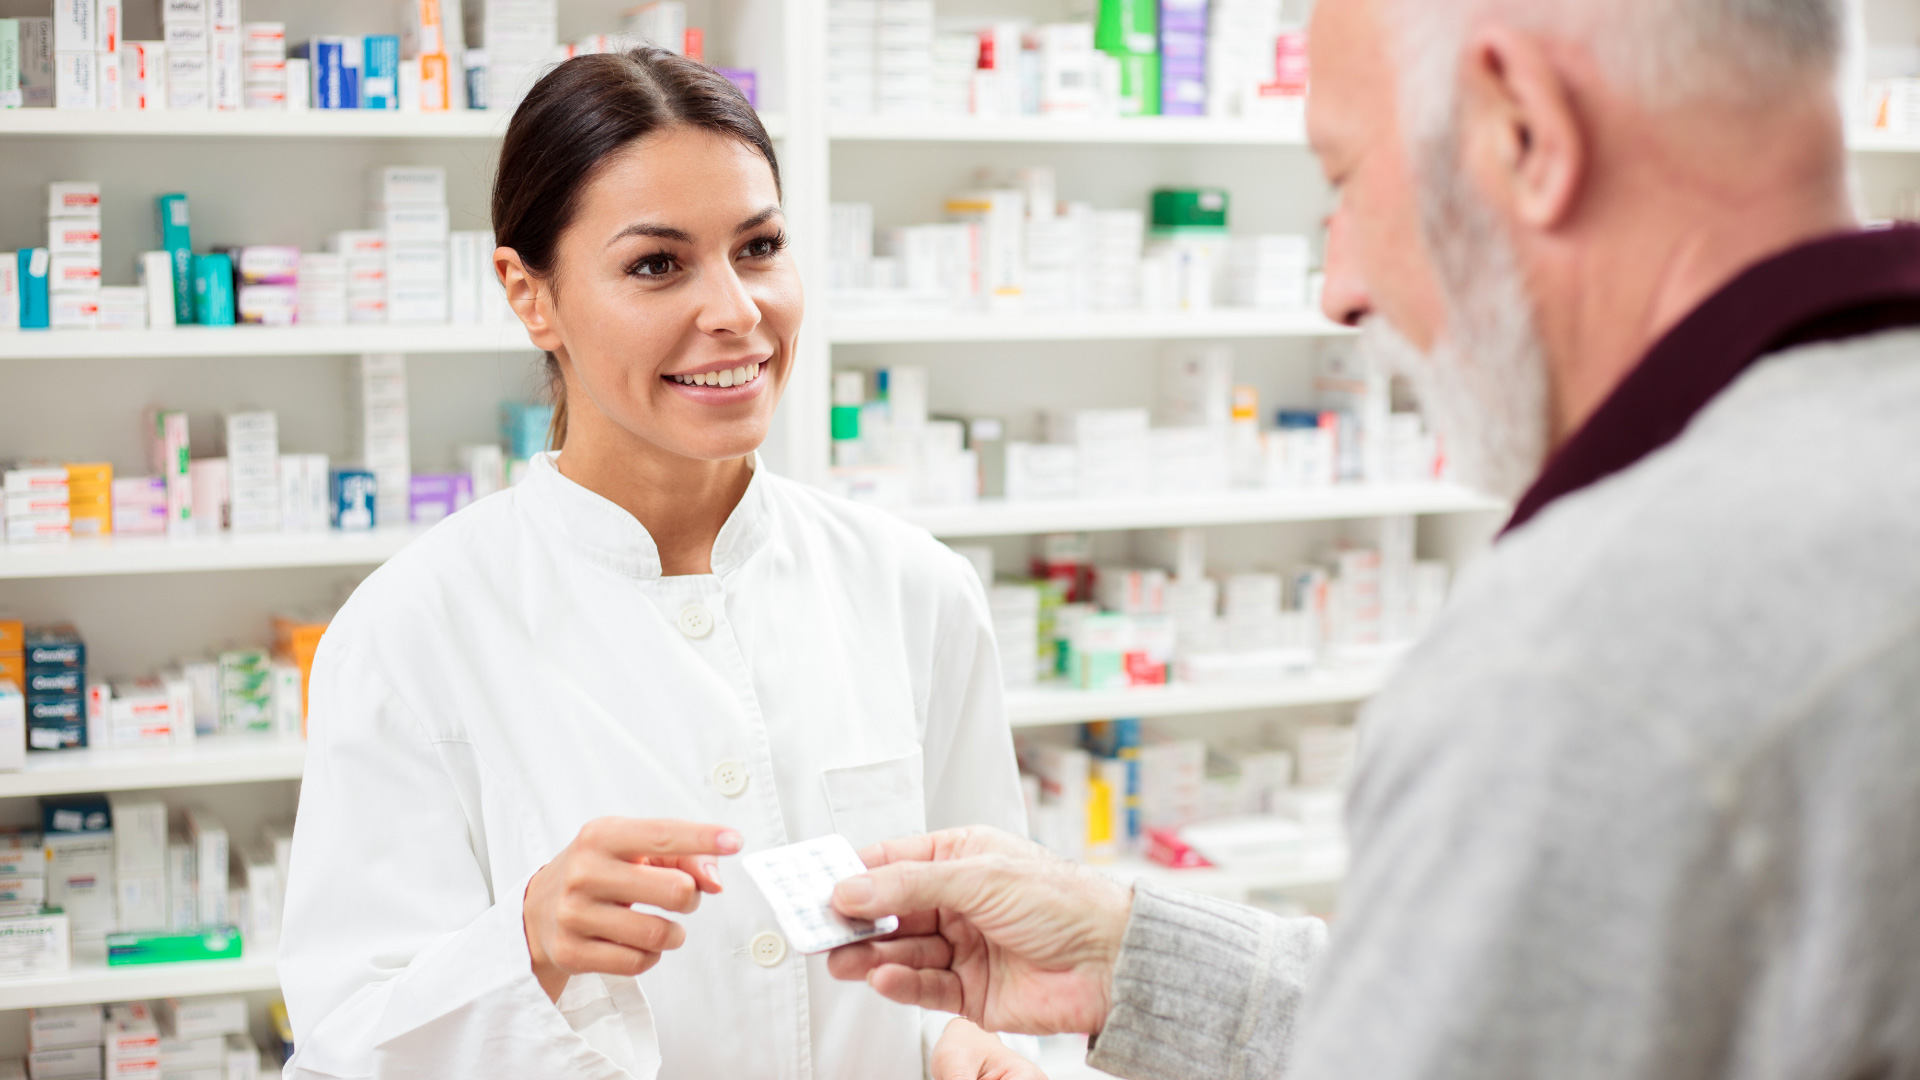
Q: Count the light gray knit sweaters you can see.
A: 1